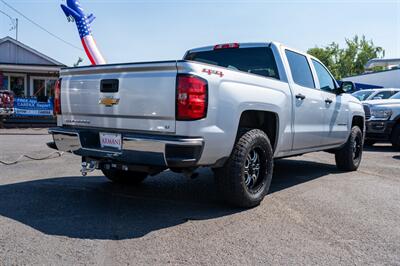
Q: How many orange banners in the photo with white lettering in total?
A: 0